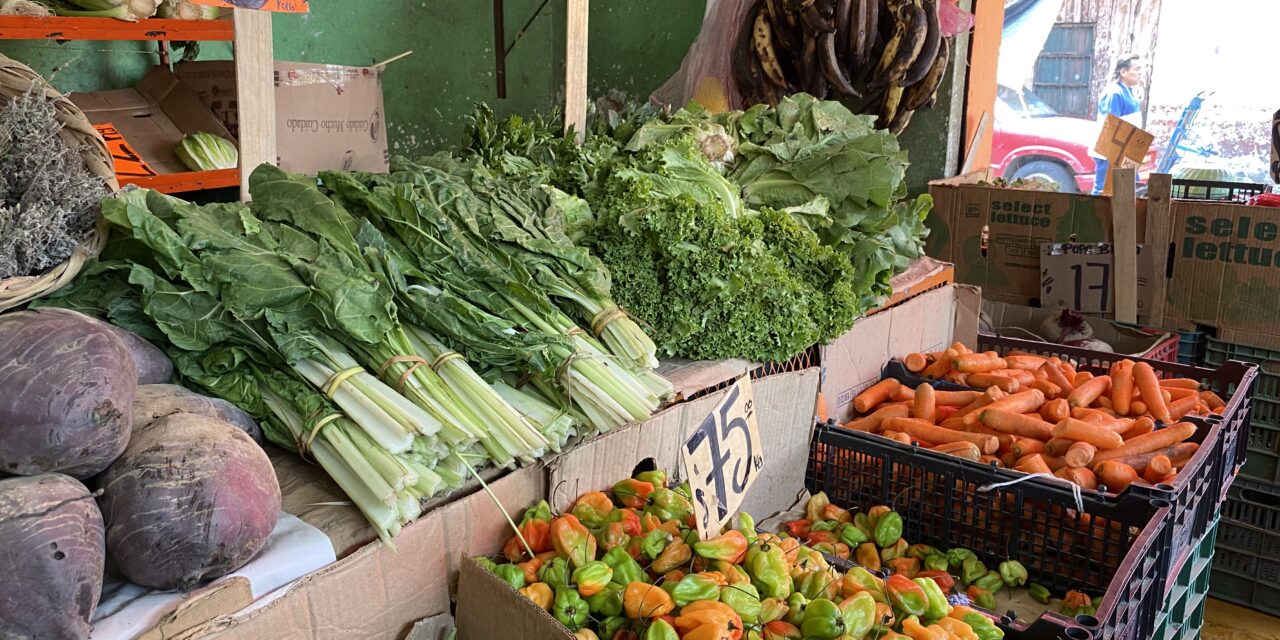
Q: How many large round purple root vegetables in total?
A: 5